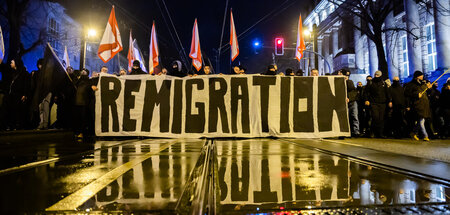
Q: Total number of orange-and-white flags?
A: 6